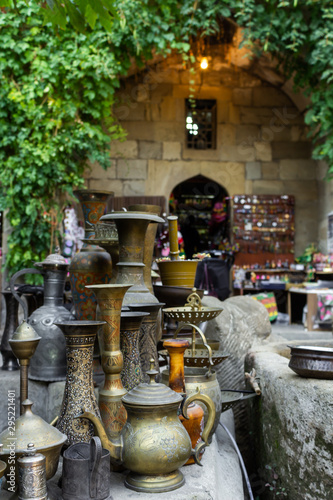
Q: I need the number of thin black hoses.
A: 1